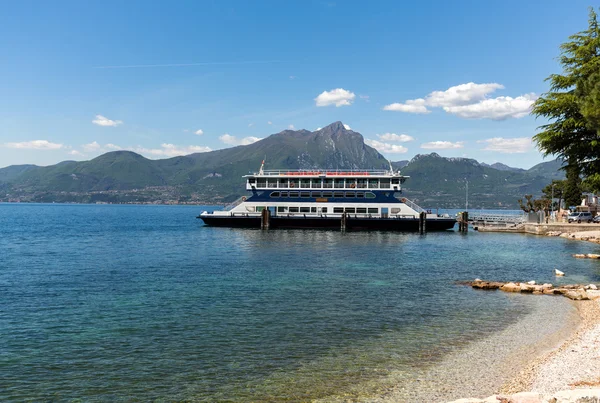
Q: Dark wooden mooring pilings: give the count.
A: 4